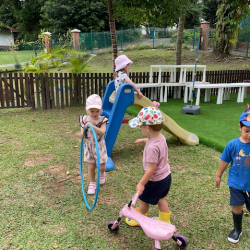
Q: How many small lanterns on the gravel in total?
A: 0